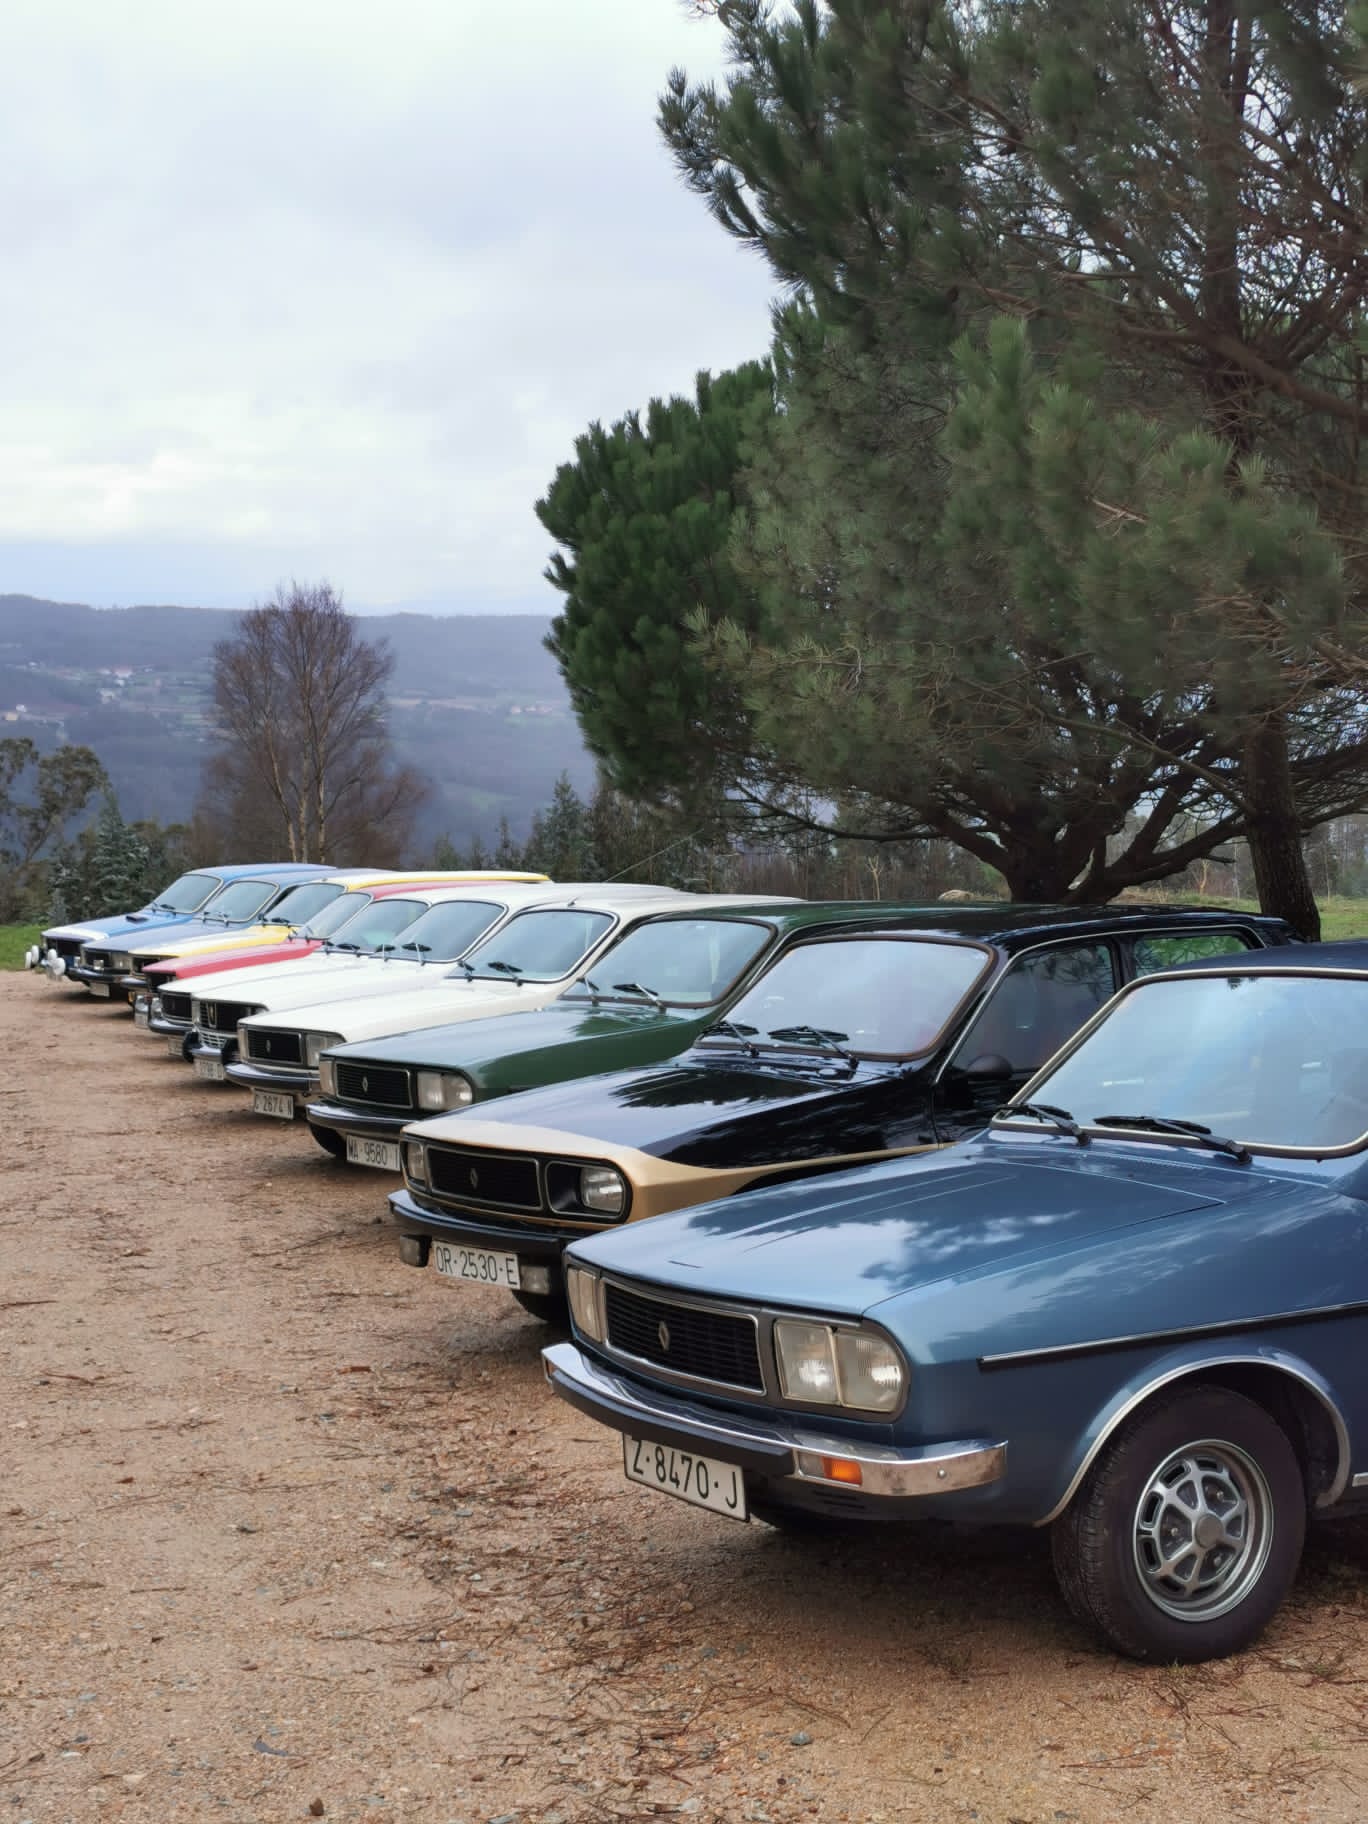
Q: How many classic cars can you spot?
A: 10